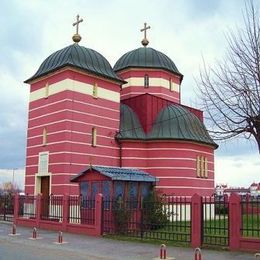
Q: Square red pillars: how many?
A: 6